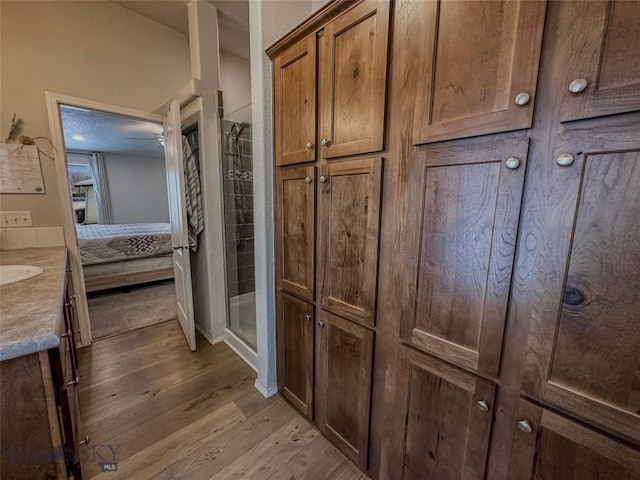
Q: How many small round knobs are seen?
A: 12